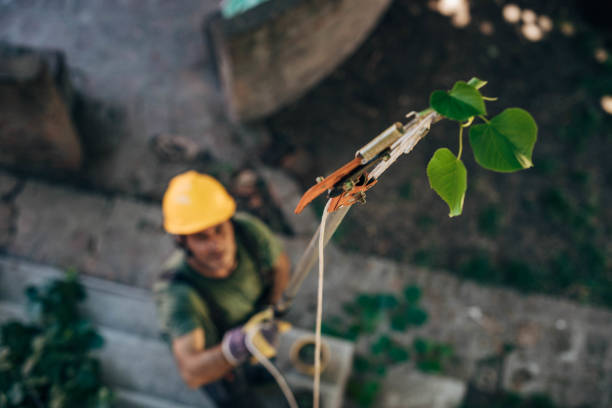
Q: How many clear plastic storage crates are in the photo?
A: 0